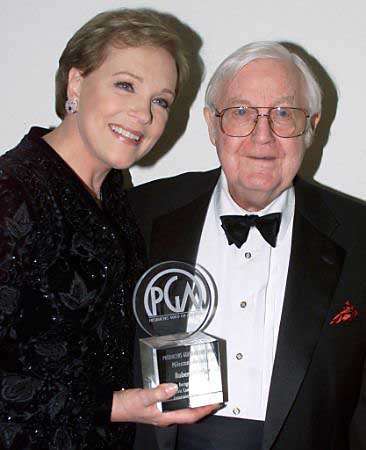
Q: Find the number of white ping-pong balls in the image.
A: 0